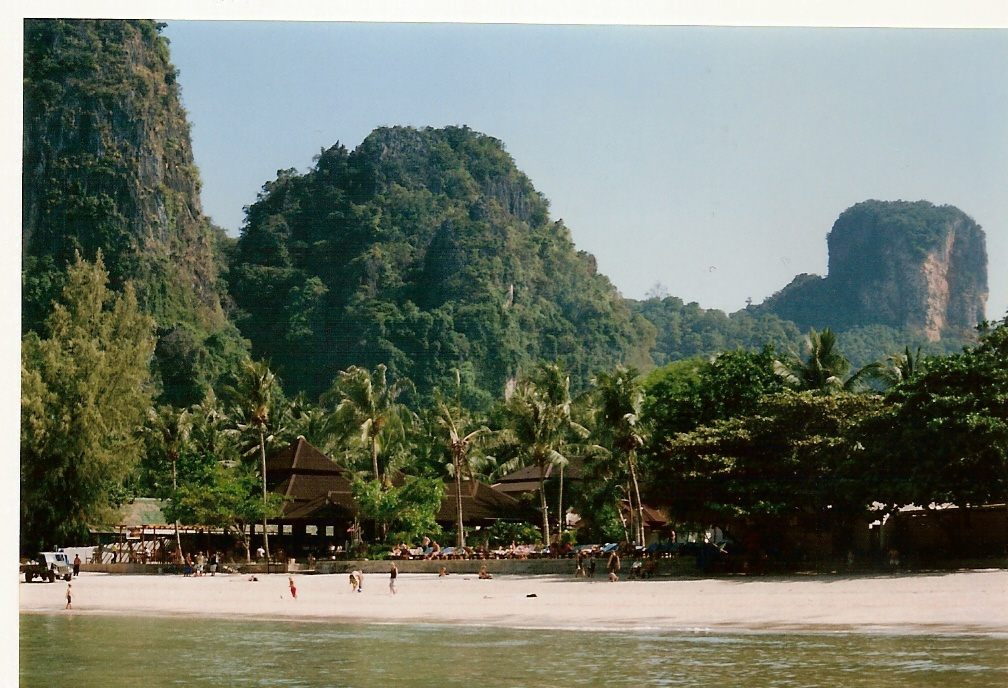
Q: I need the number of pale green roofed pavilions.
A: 1